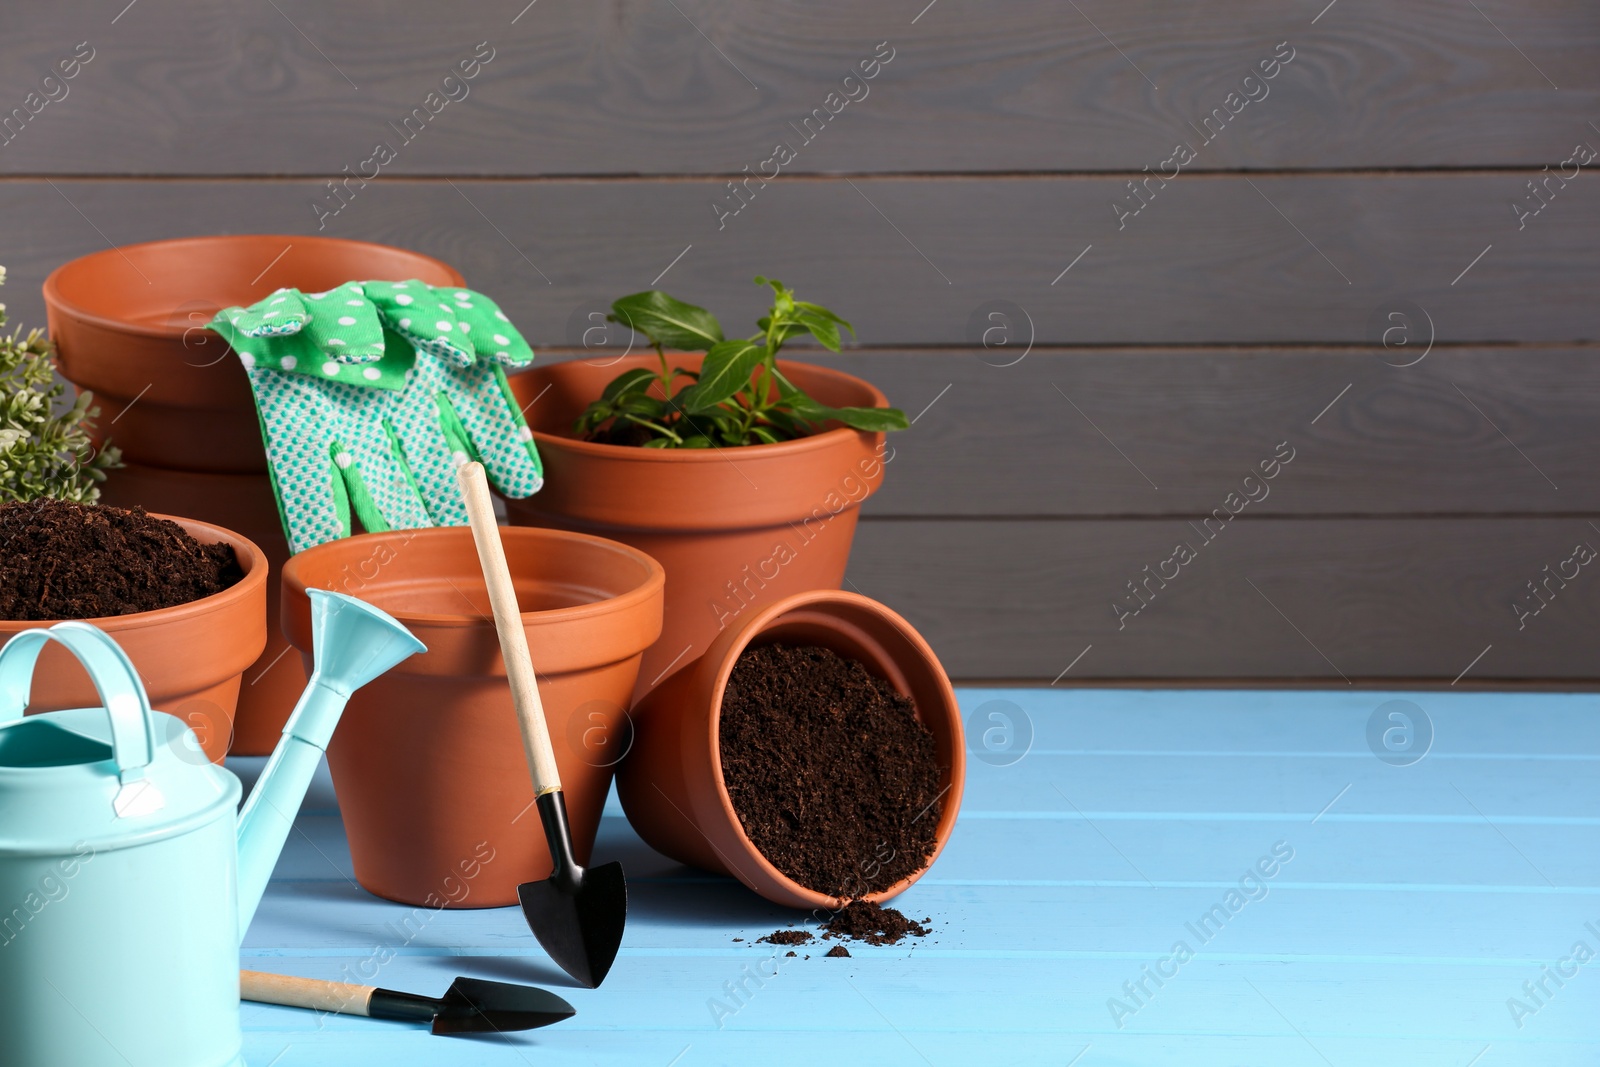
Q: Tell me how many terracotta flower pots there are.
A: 6